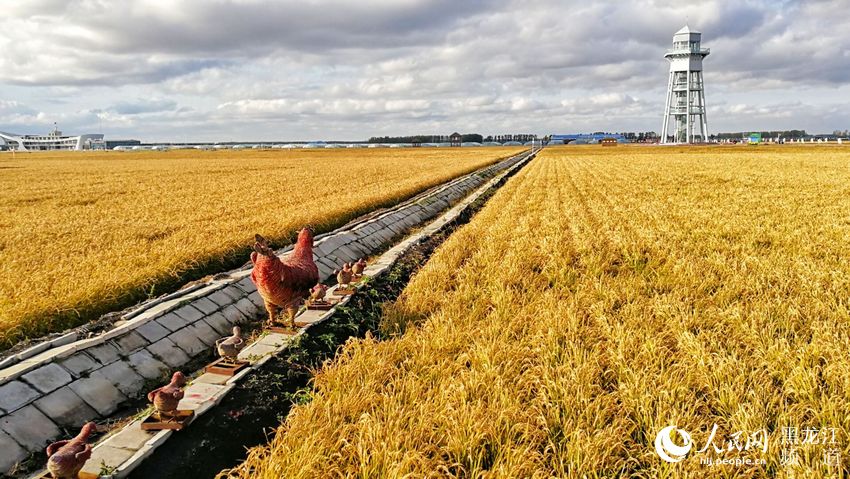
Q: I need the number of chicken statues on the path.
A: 7